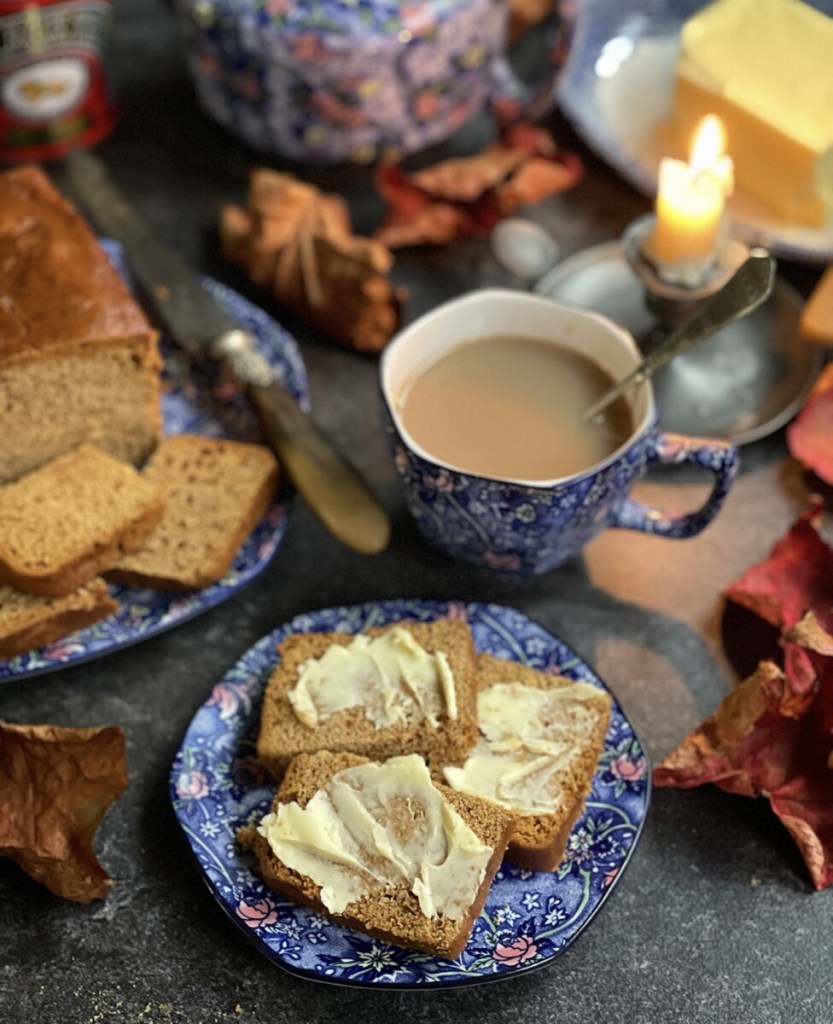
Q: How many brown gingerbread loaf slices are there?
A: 6